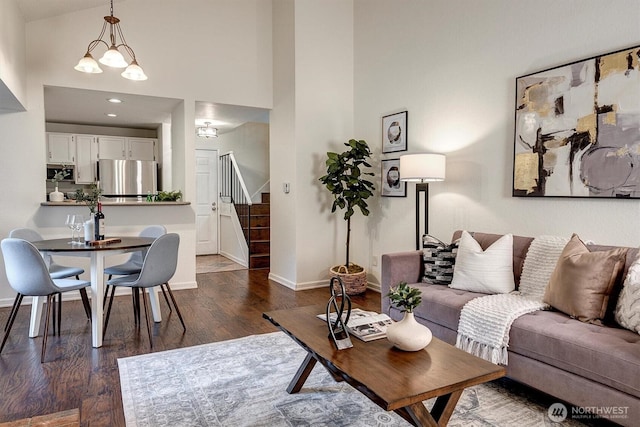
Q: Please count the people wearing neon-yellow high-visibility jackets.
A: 0